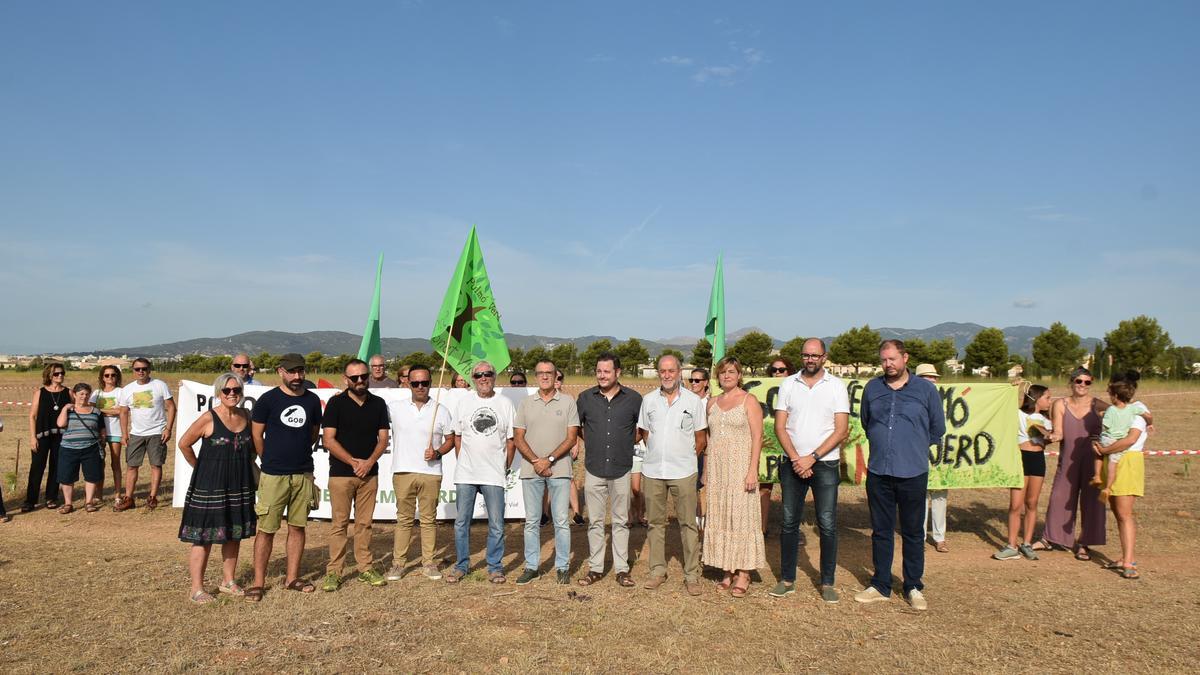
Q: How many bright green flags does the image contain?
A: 3